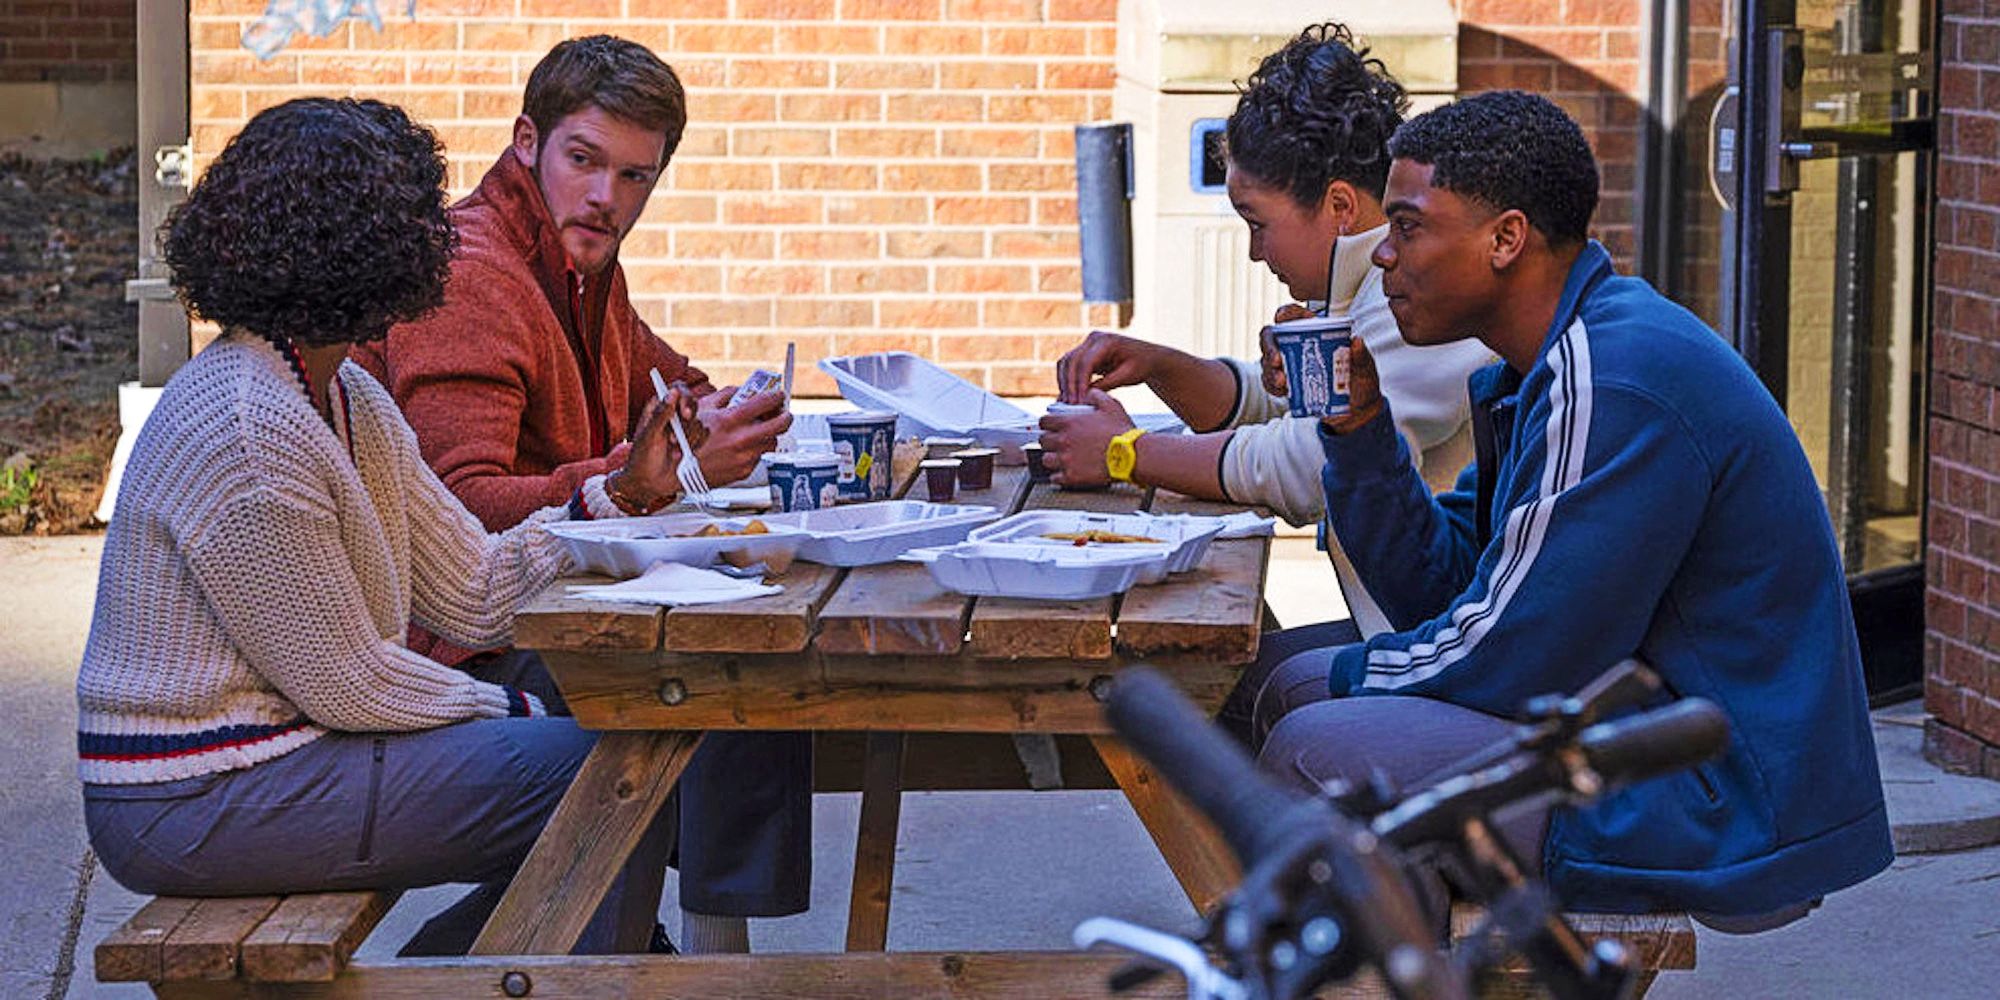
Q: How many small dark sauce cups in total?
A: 4